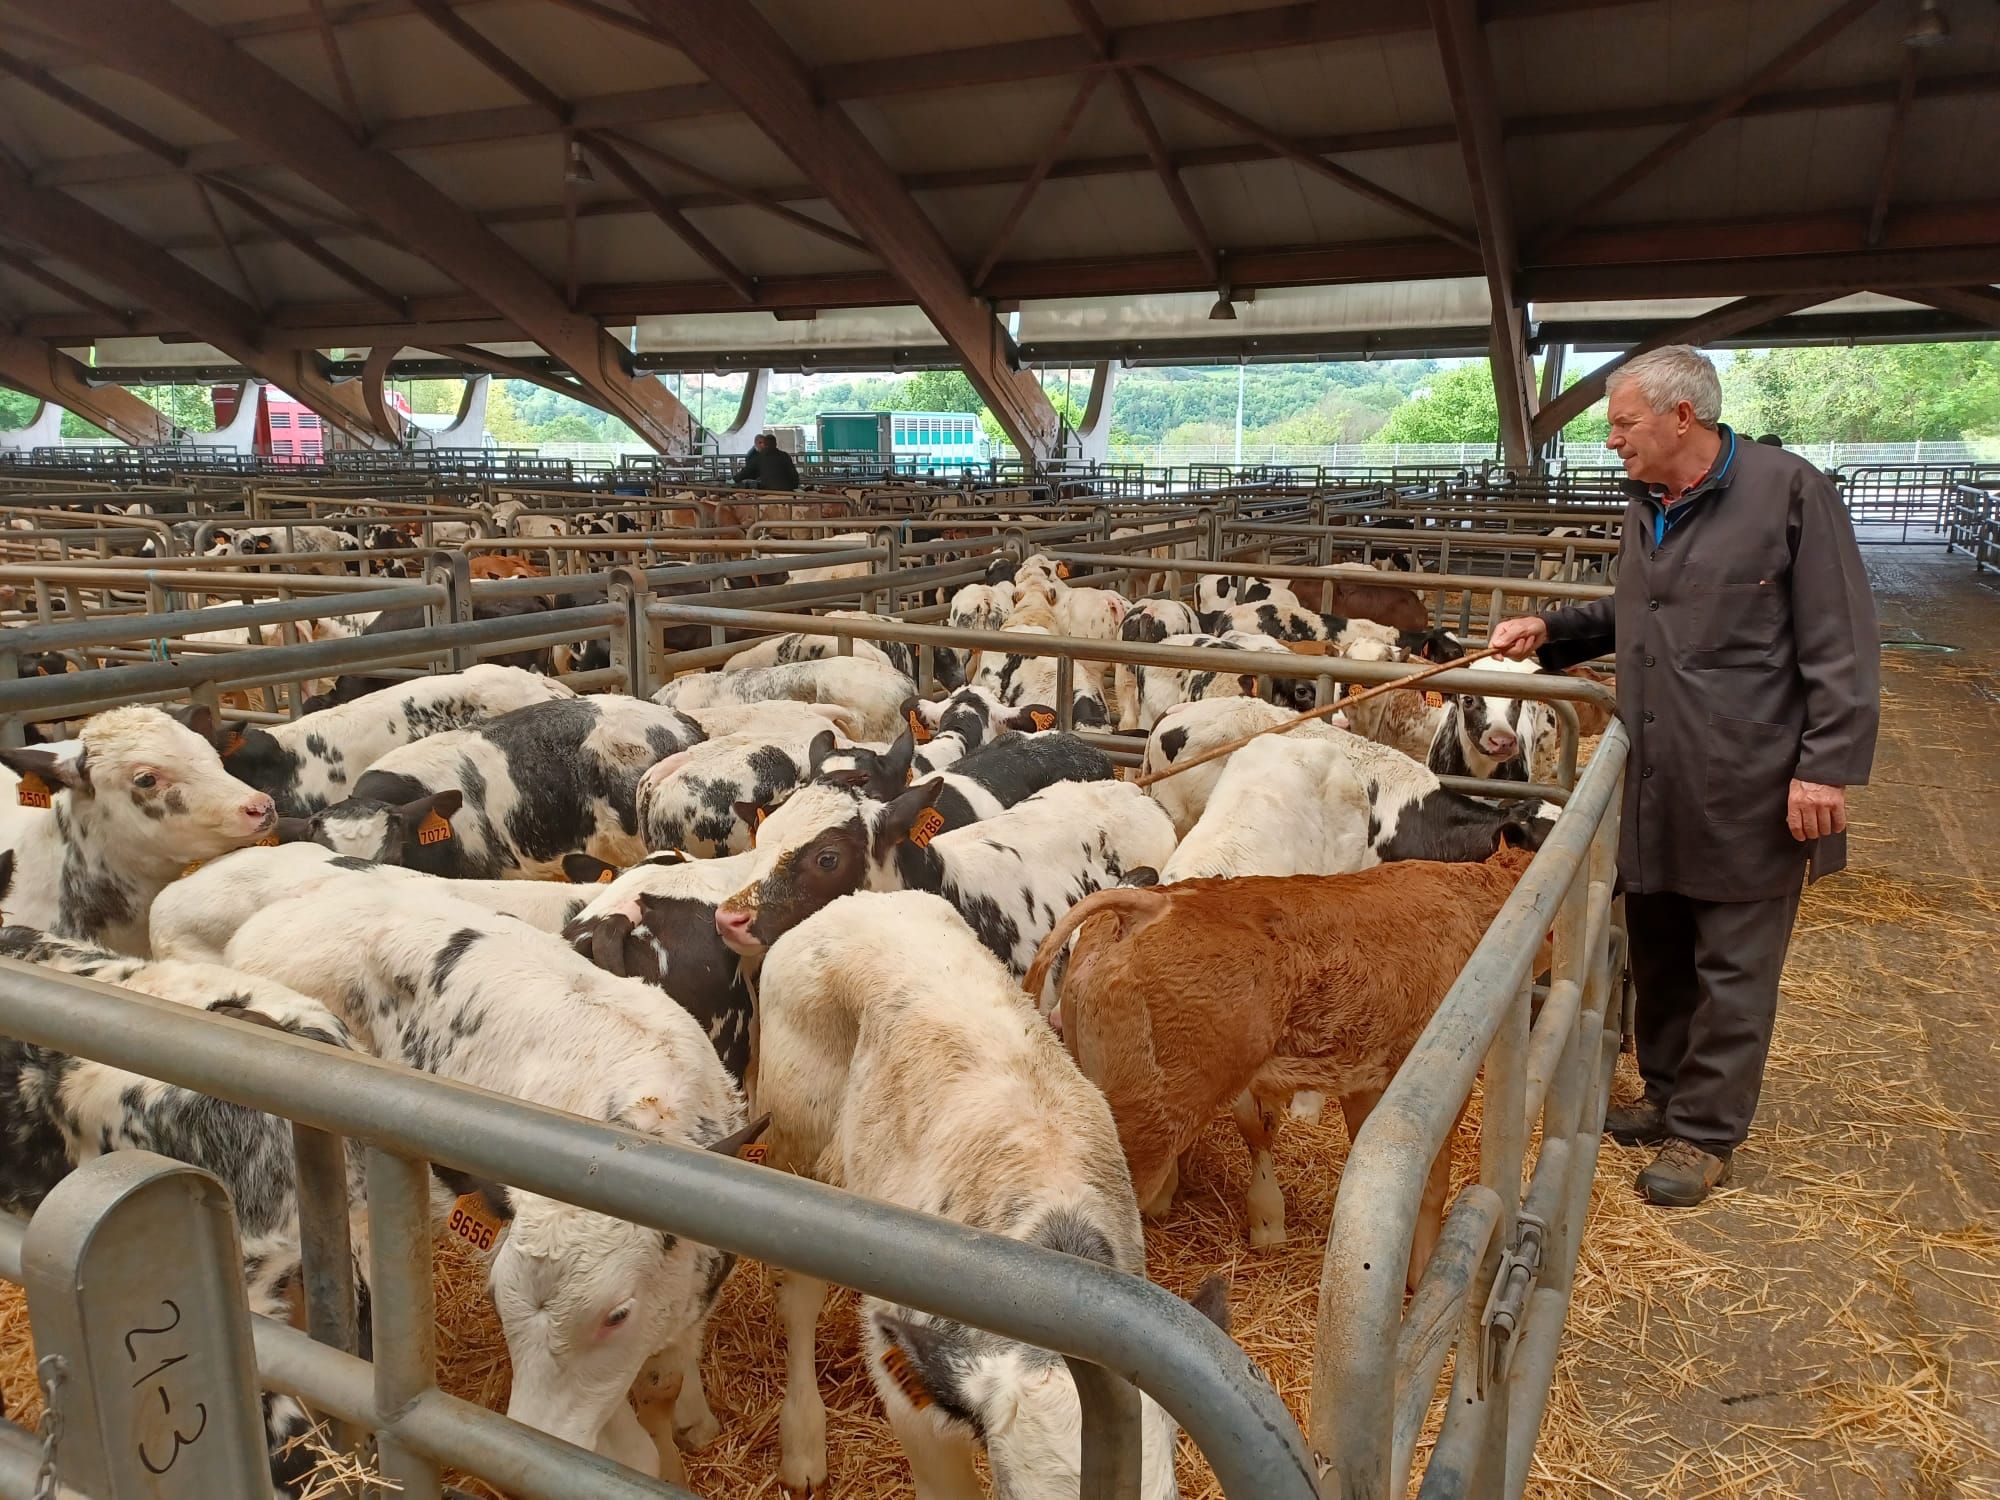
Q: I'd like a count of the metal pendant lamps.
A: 3